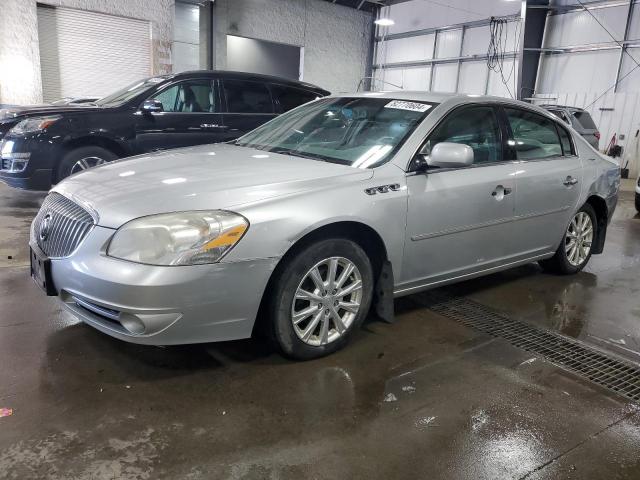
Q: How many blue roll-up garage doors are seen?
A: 0